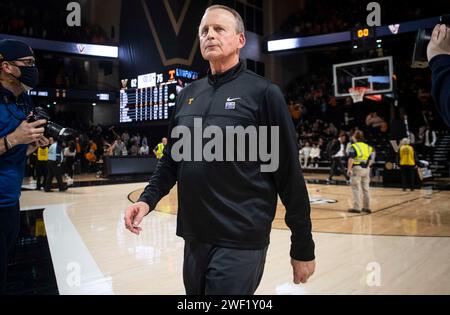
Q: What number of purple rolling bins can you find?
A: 0